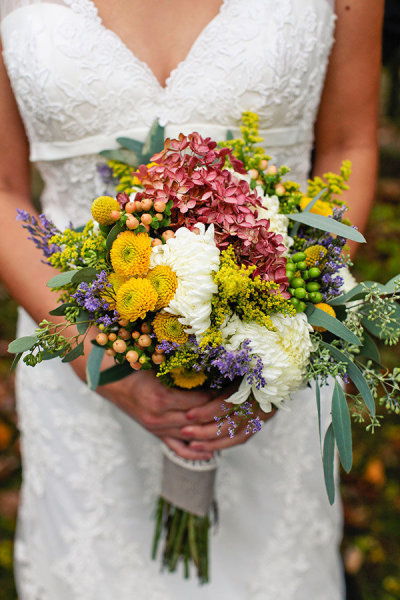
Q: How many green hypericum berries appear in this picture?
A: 11